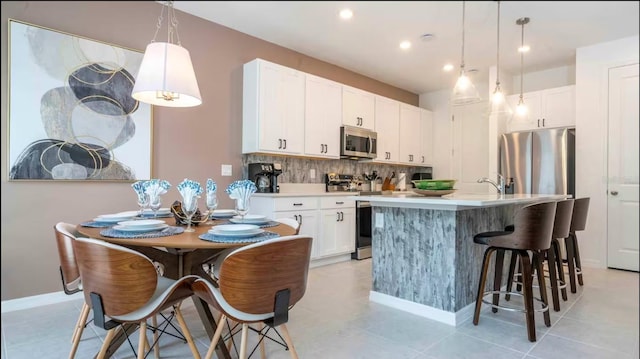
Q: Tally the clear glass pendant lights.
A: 3